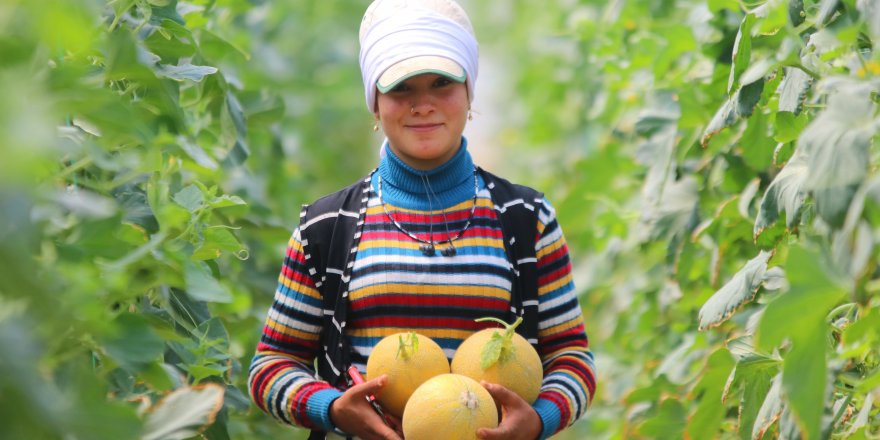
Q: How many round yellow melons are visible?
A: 3